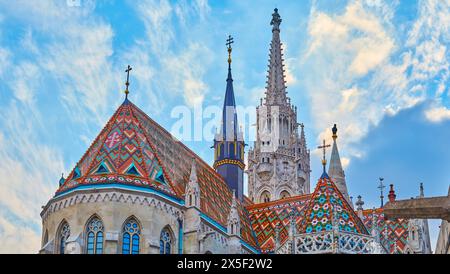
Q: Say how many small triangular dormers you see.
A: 4